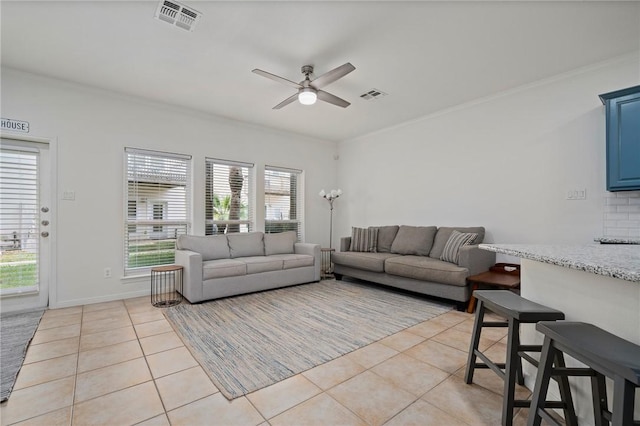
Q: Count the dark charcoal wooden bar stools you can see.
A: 2